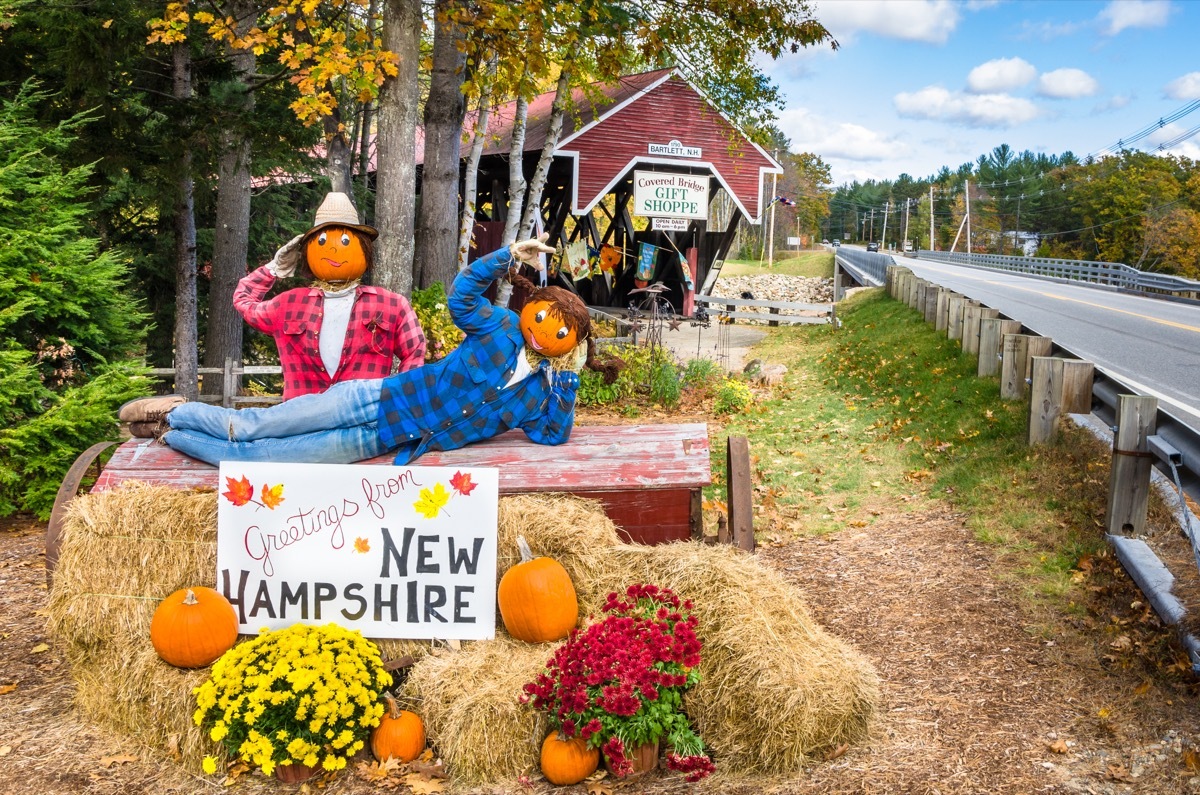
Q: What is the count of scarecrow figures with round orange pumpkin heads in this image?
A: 2